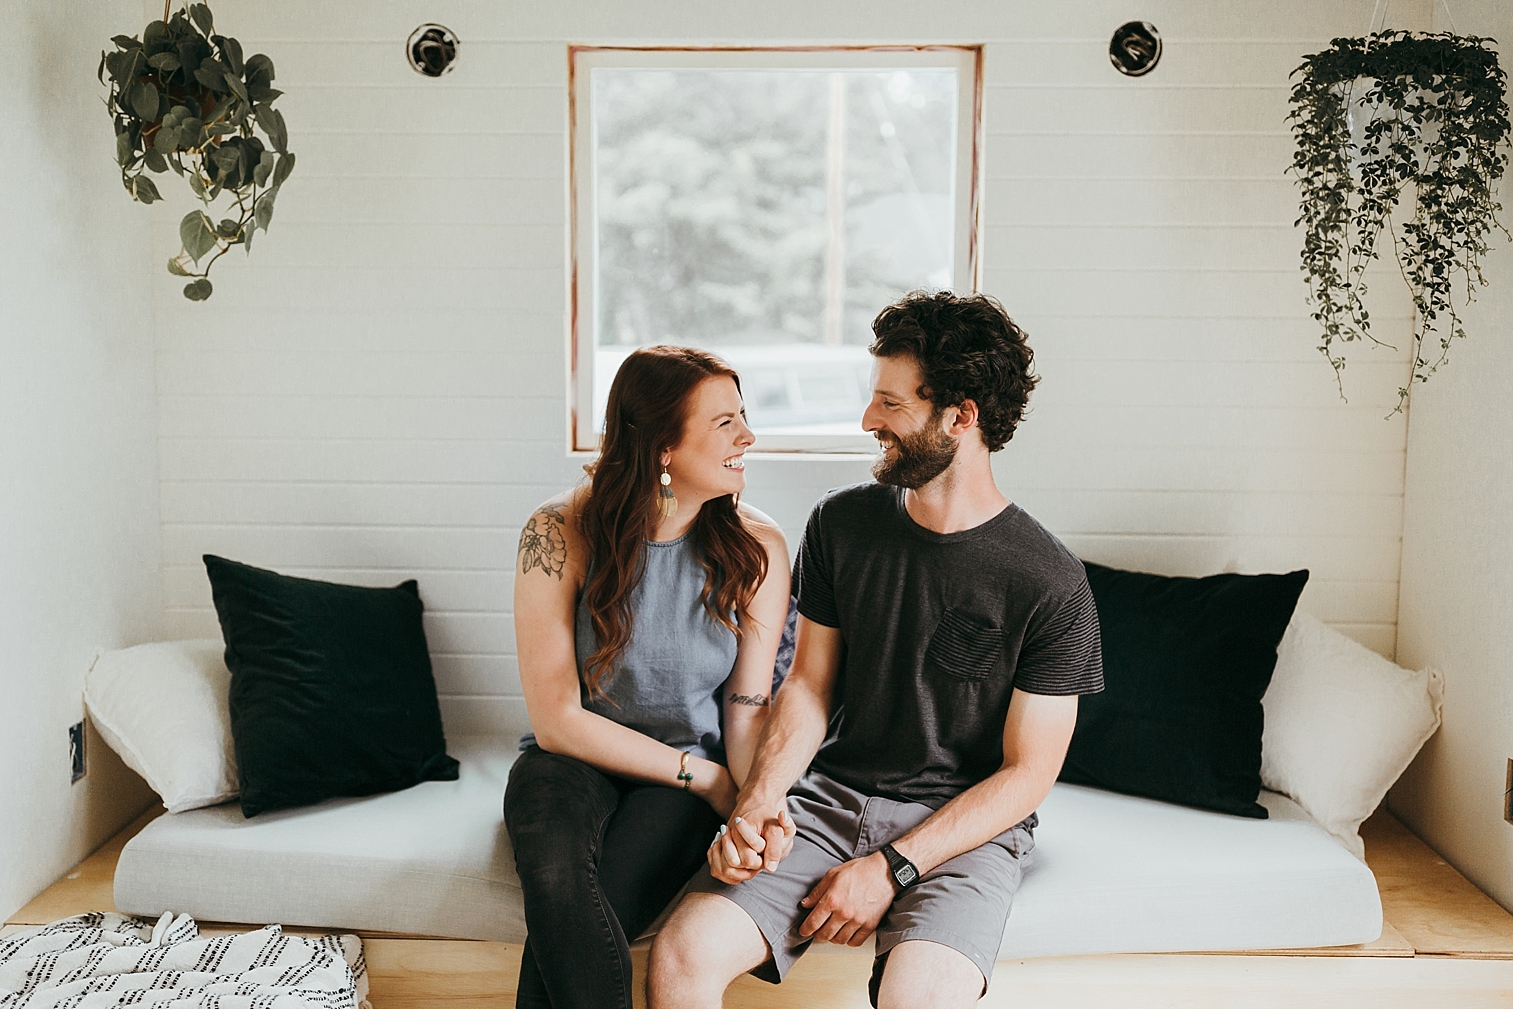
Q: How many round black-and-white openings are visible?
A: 2